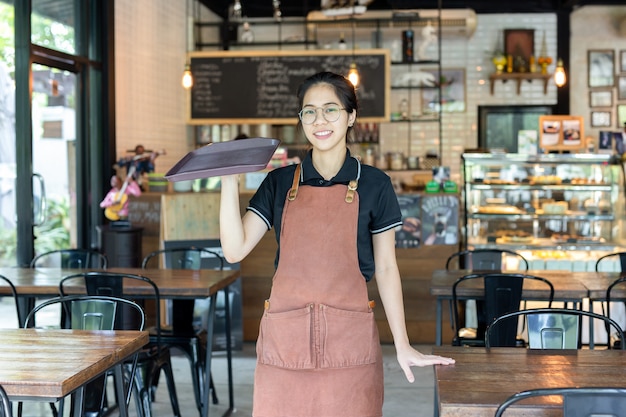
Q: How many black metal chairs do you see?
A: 12